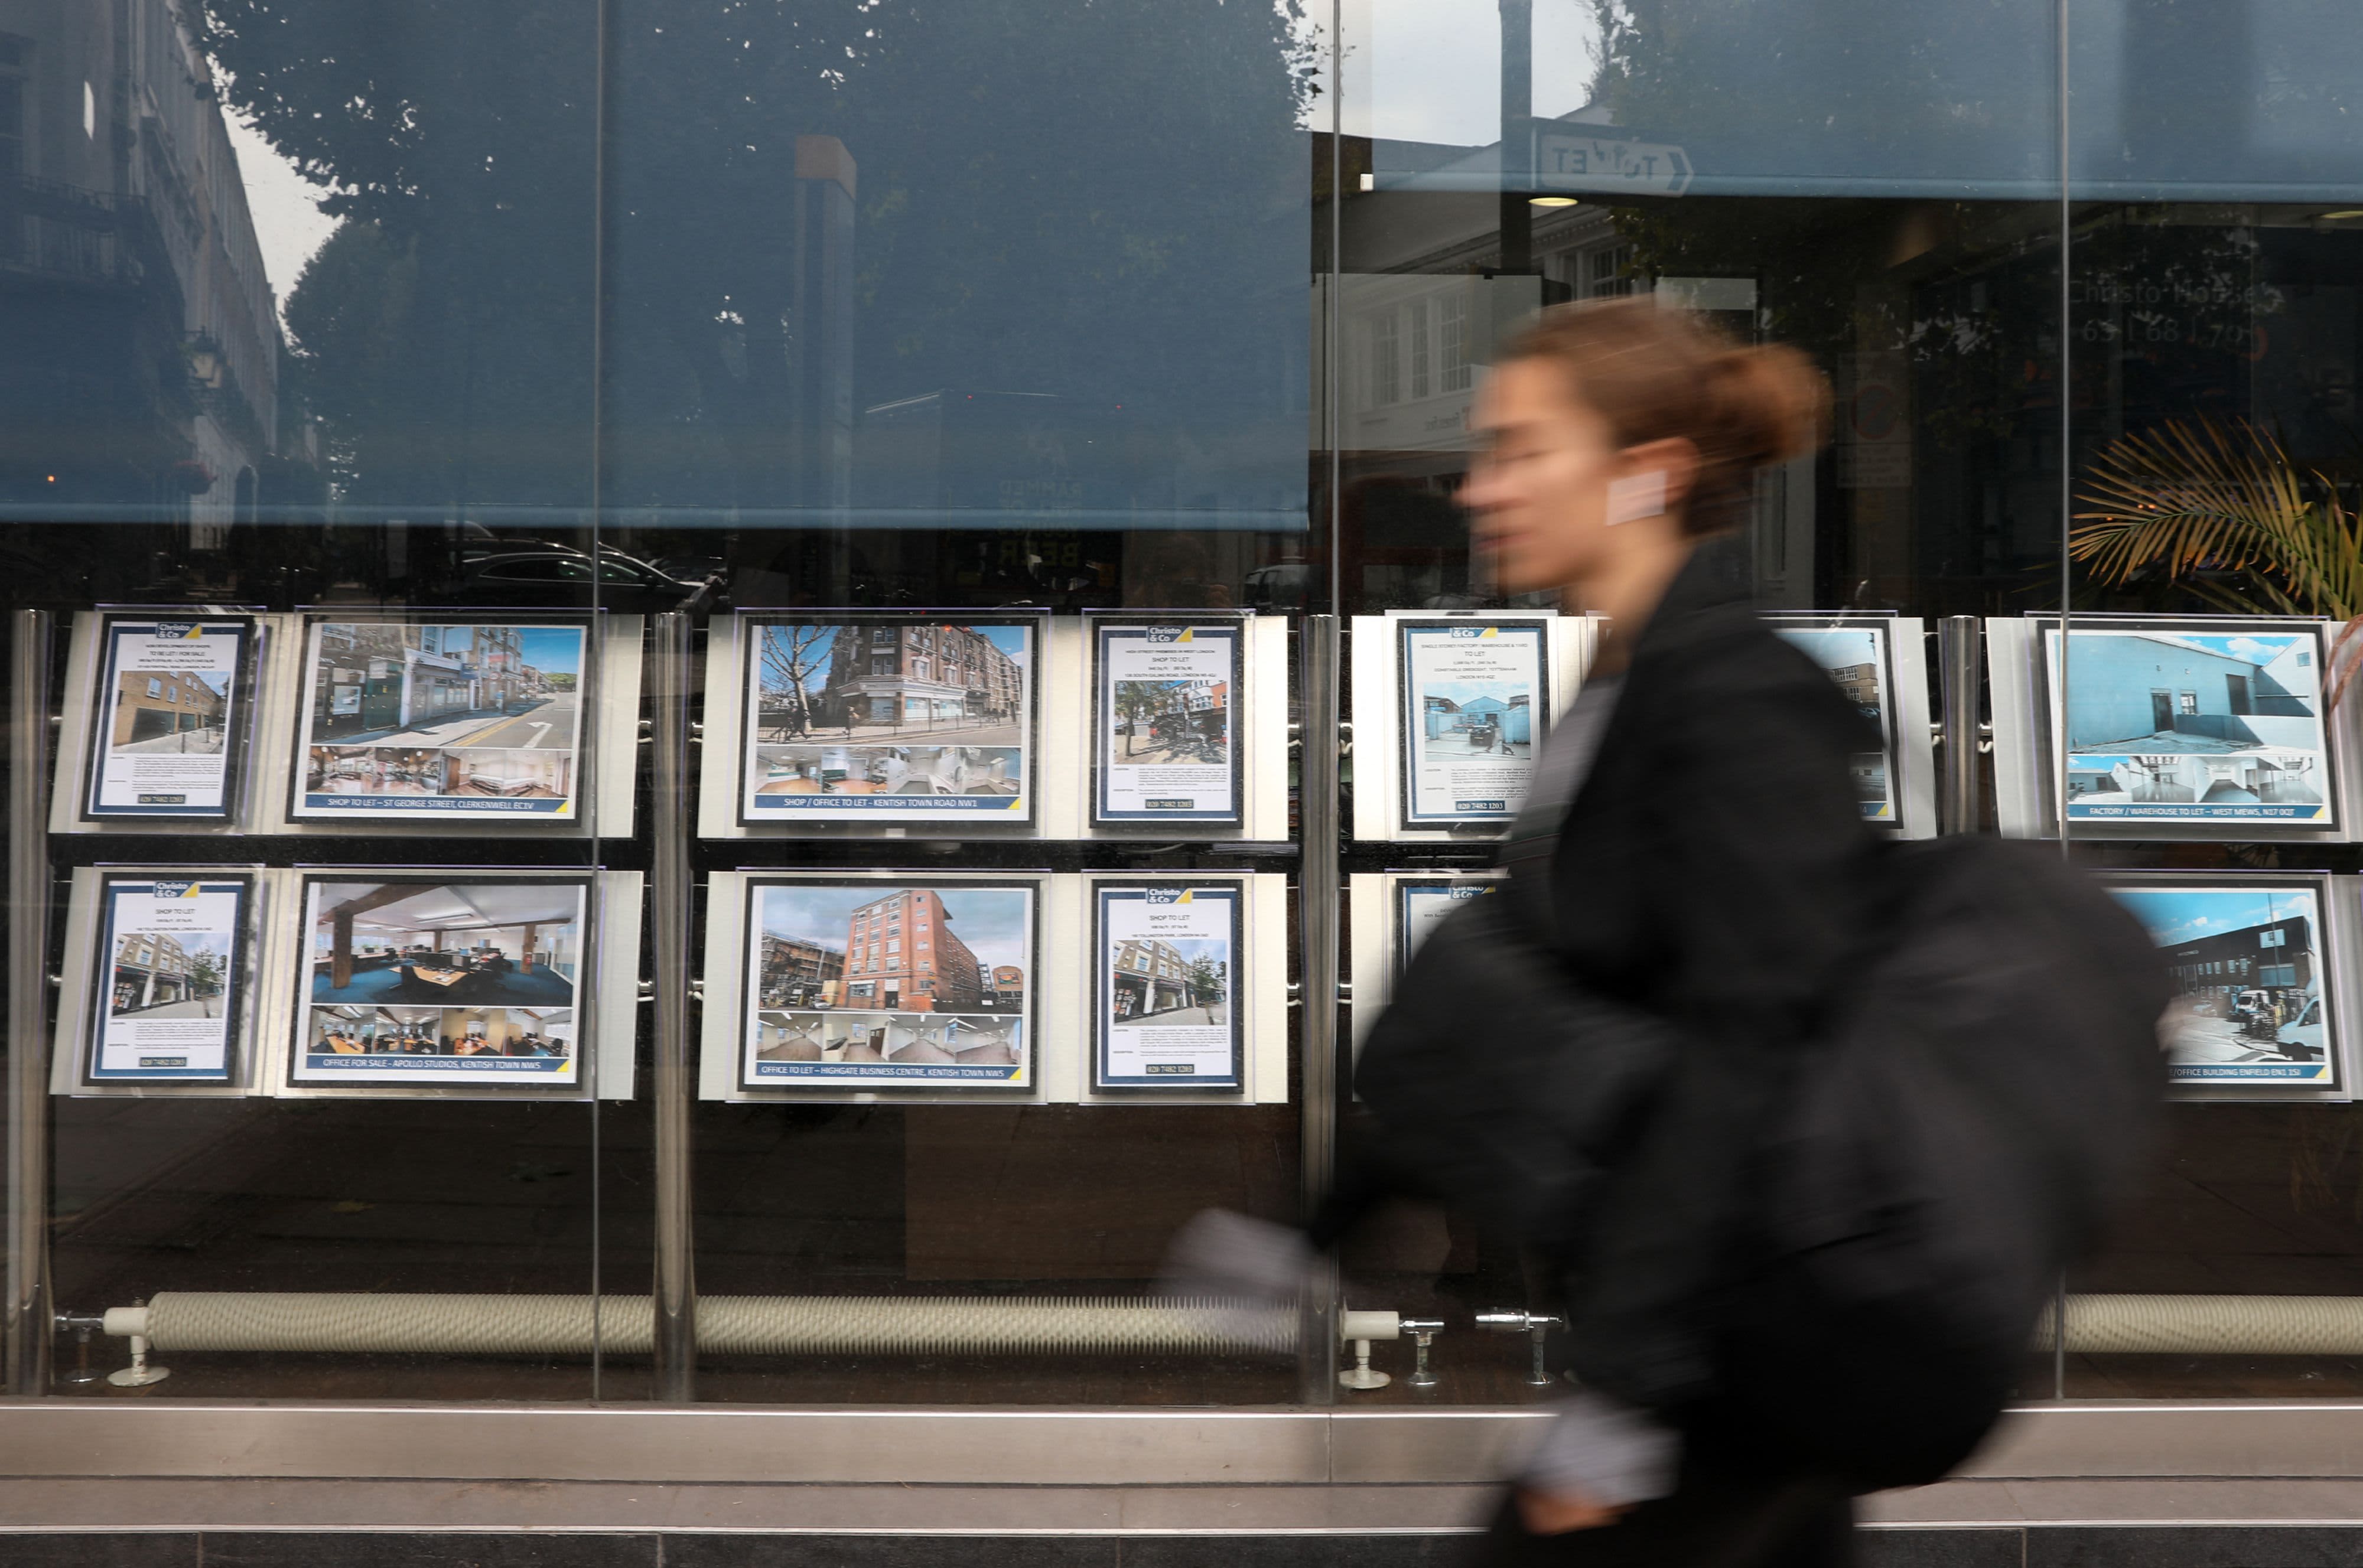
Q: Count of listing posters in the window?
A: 13